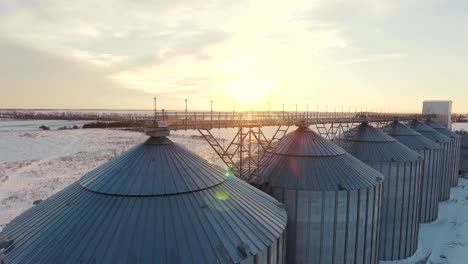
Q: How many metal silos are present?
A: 6